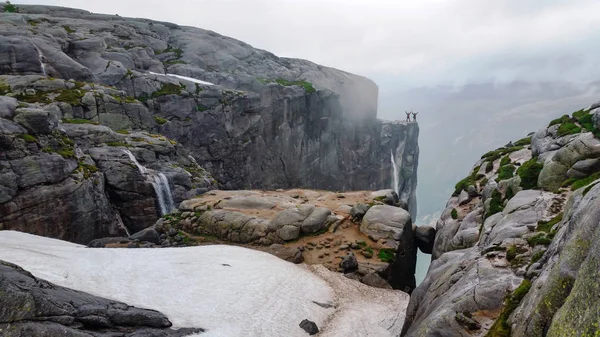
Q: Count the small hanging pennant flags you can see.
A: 0